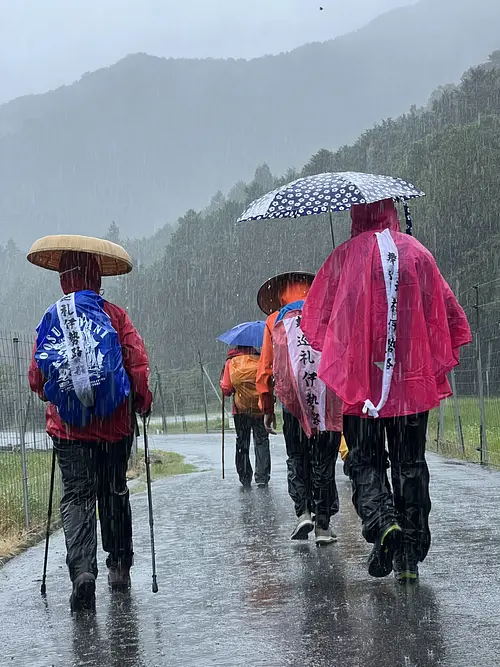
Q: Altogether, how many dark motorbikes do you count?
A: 0